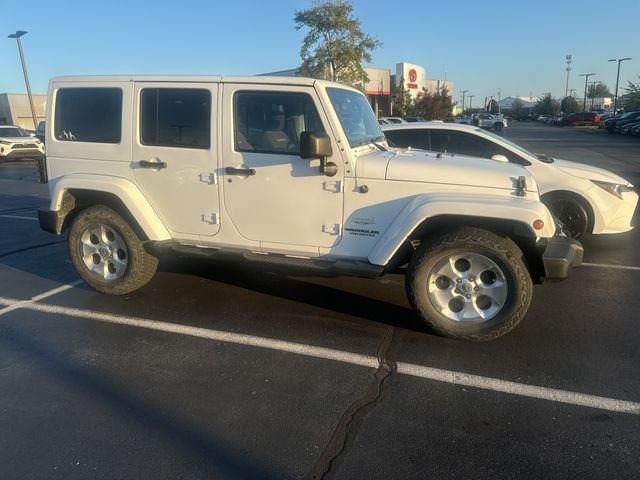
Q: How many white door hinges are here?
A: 4